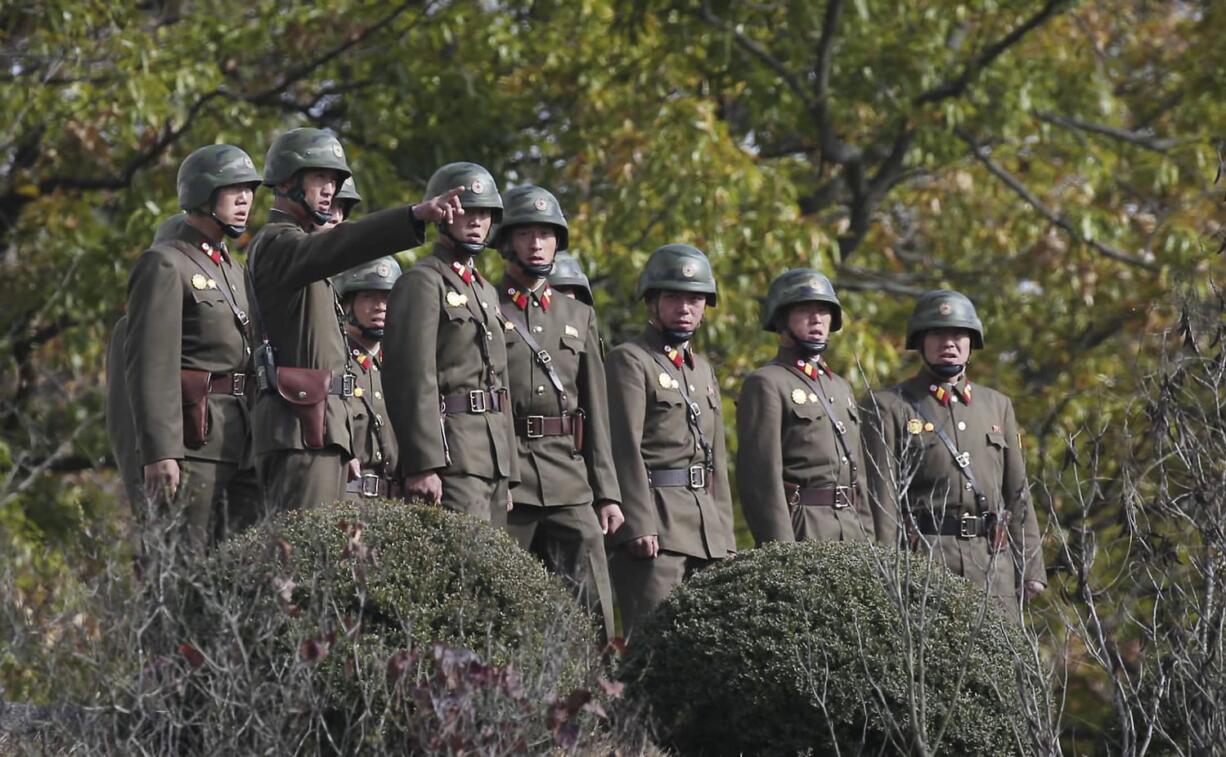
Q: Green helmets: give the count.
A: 11